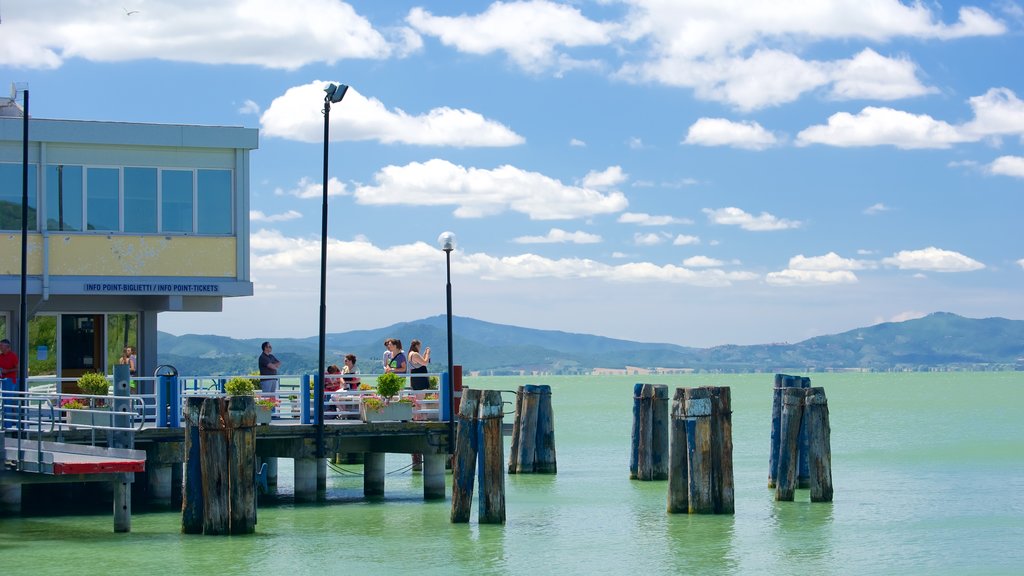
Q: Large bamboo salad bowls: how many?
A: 0